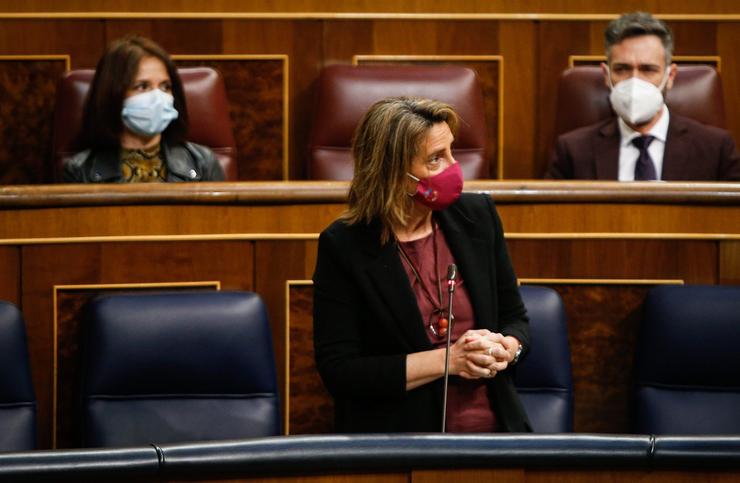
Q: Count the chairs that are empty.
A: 5